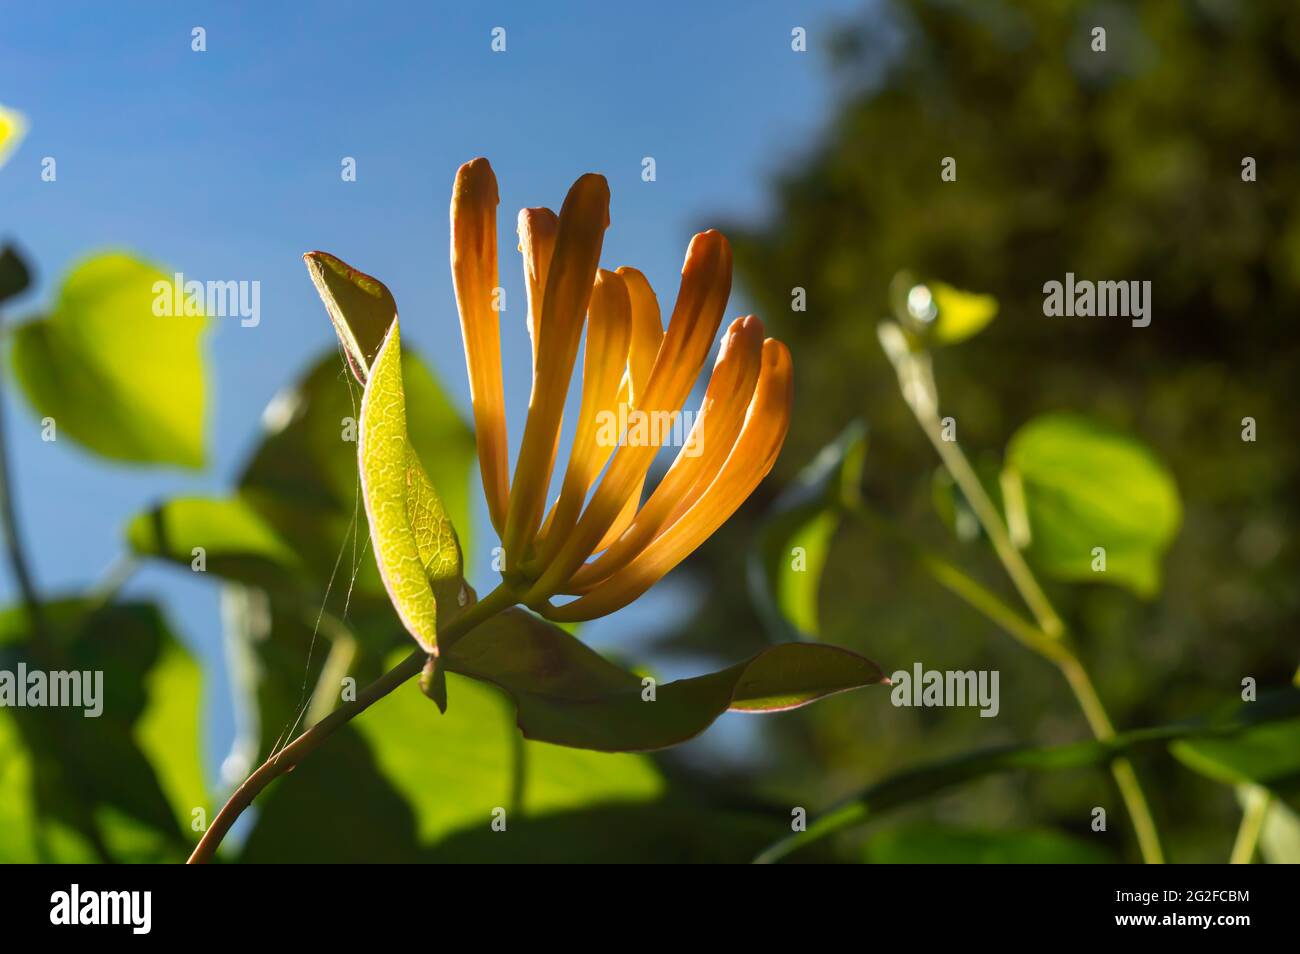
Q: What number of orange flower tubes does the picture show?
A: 8